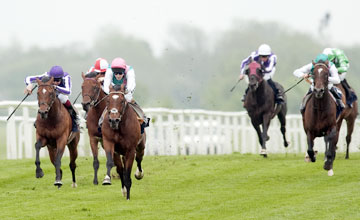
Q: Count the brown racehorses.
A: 5